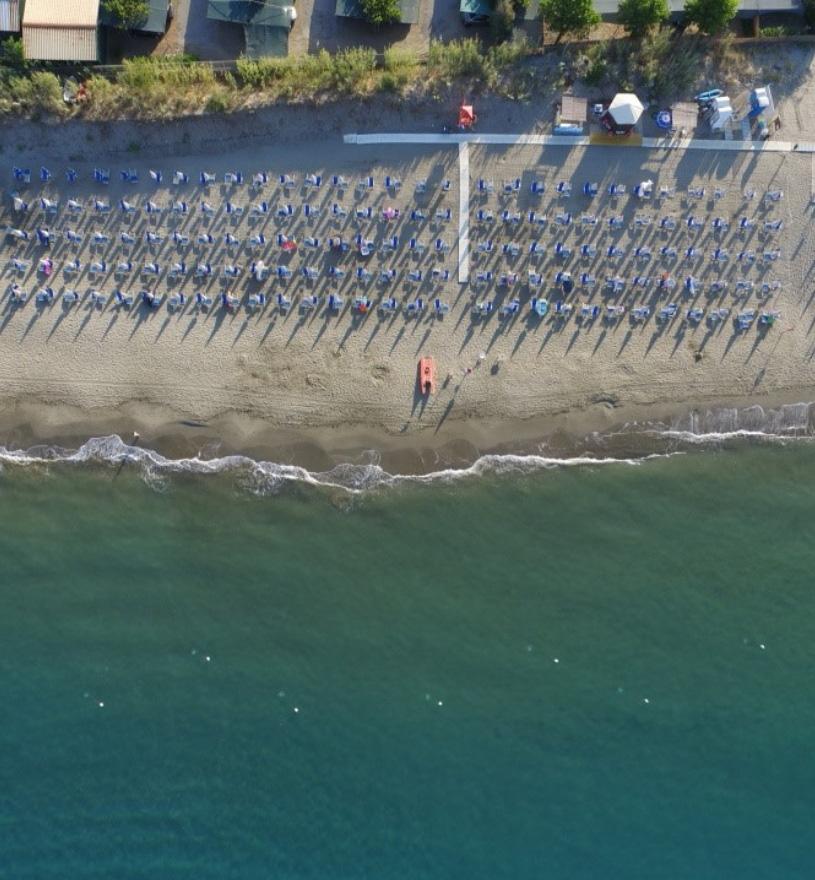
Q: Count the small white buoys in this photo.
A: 7